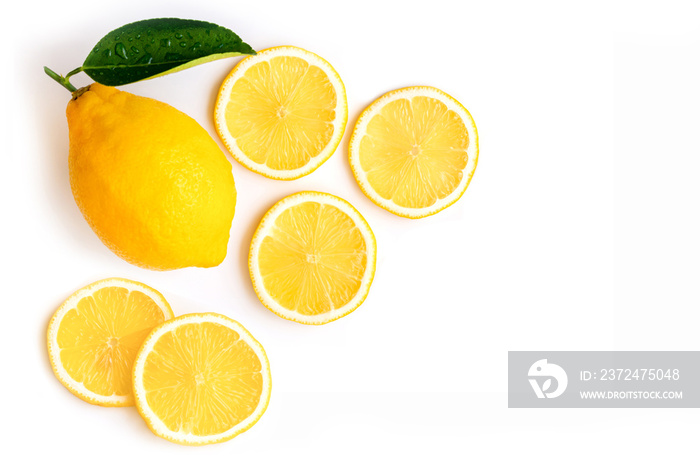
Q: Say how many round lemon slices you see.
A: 5